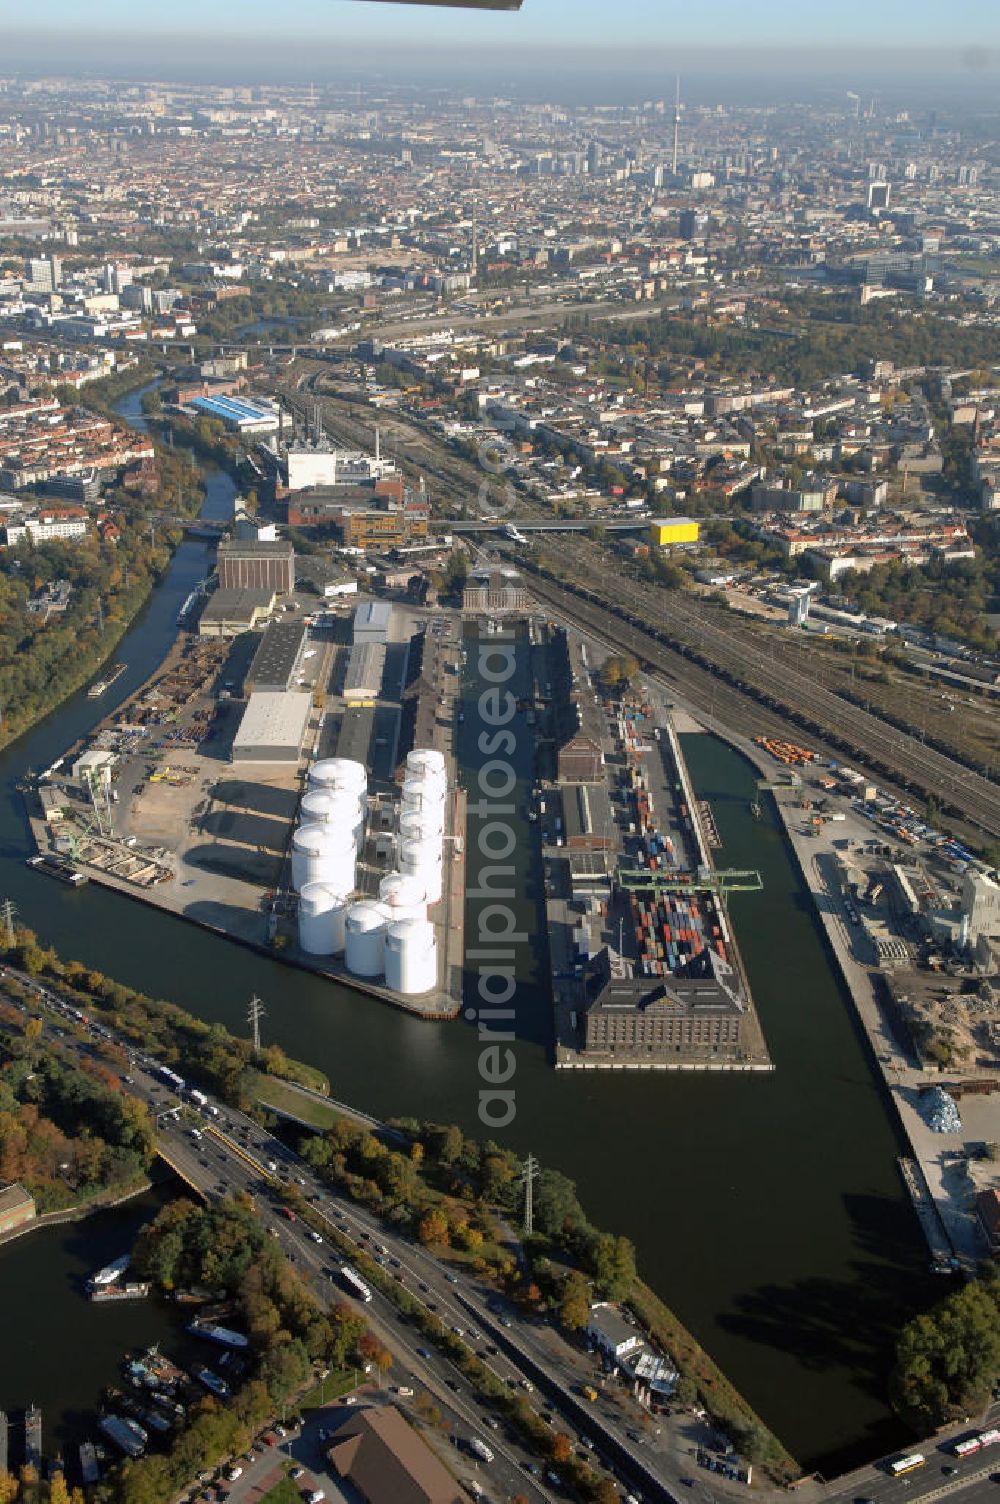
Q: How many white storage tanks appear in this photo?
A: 11